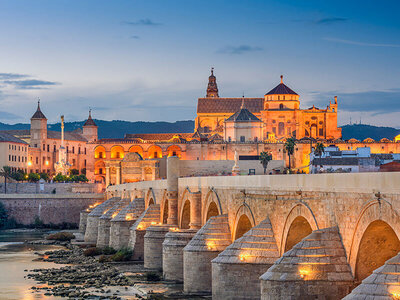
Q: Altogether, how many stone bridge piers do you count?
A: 11